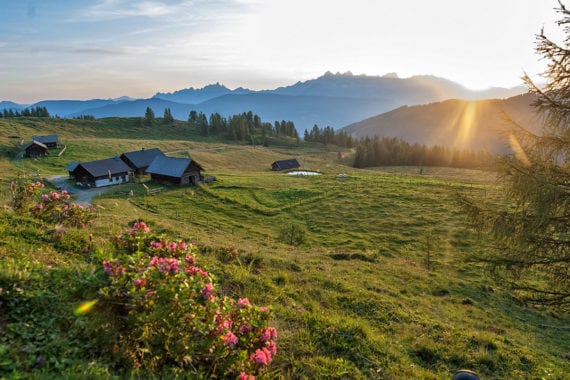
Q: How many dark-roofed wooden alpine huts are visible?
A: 6